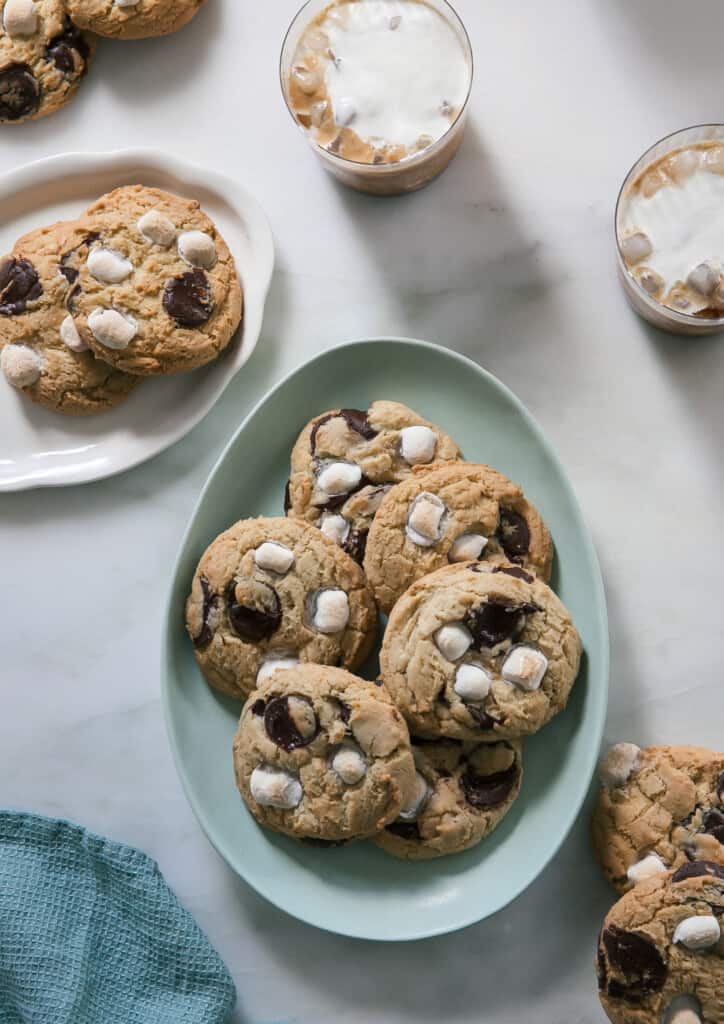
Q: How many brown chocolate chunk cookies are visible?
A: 12